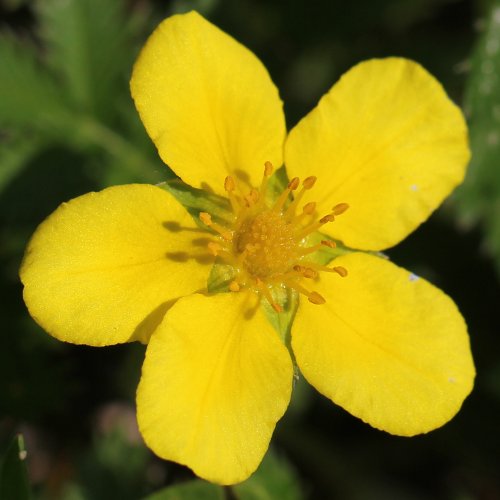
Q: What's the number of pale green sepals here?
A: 5